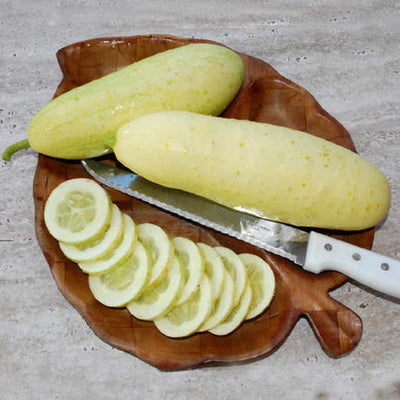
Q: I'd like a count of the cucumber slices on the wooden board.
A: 13